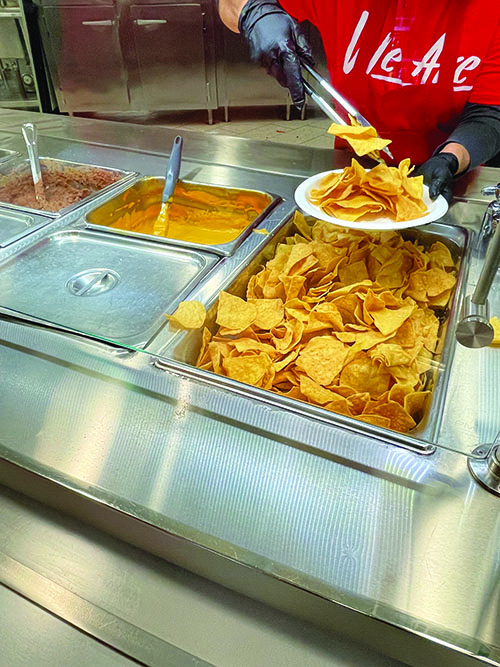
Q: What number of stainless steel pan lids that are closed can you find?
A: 2